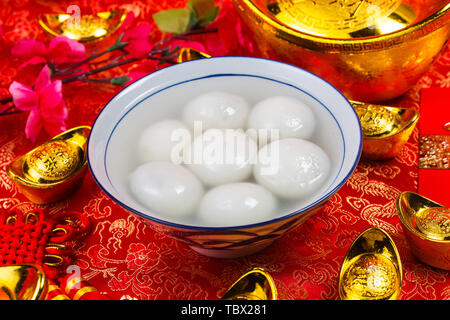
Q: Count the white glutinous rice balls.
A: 7